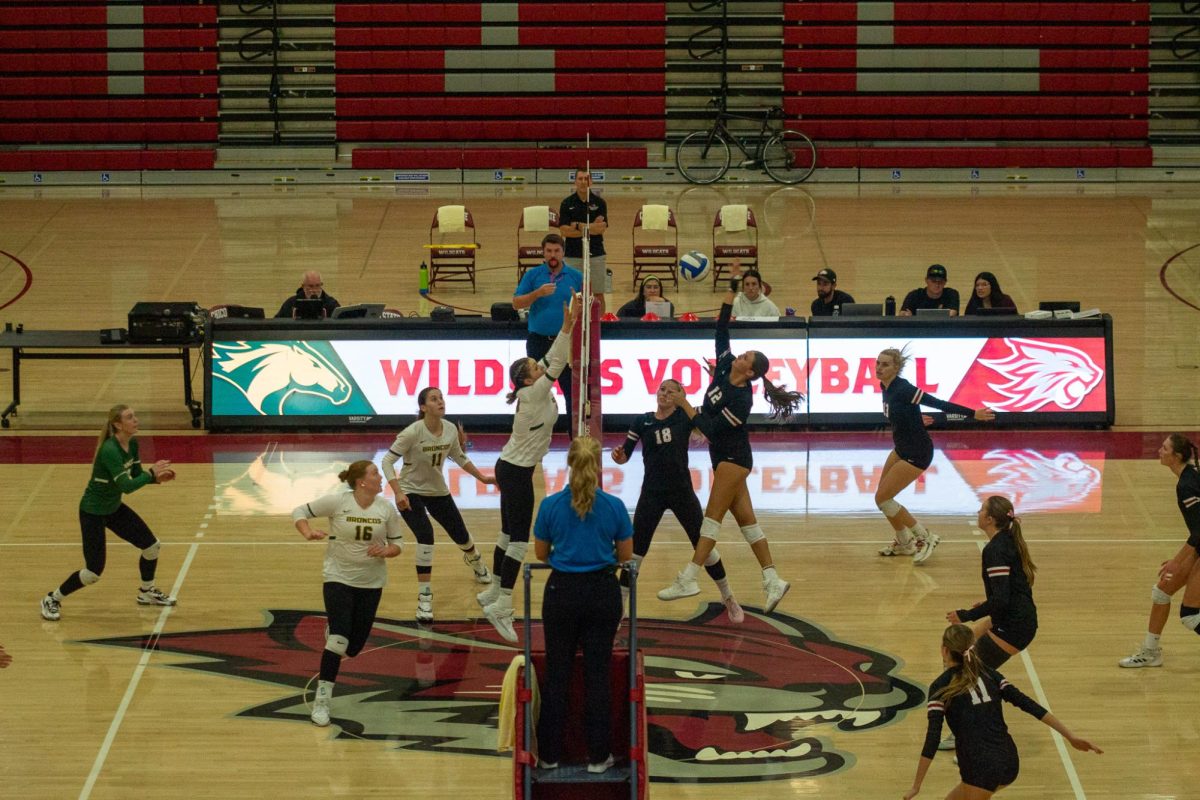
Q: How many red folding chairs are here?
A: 4